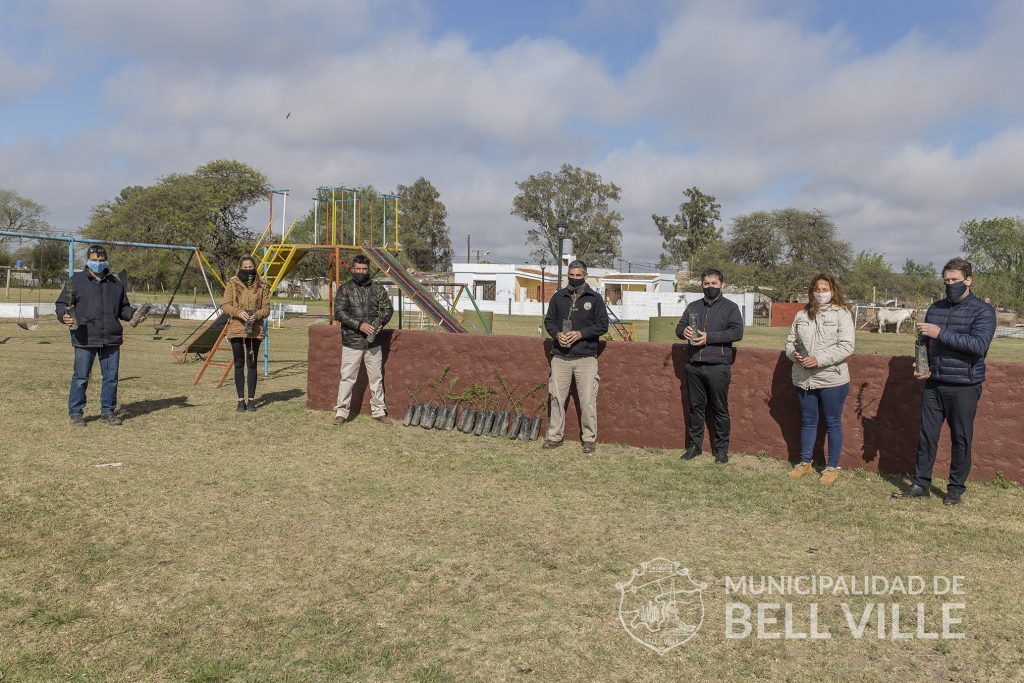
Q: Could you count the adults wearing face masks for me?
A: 7